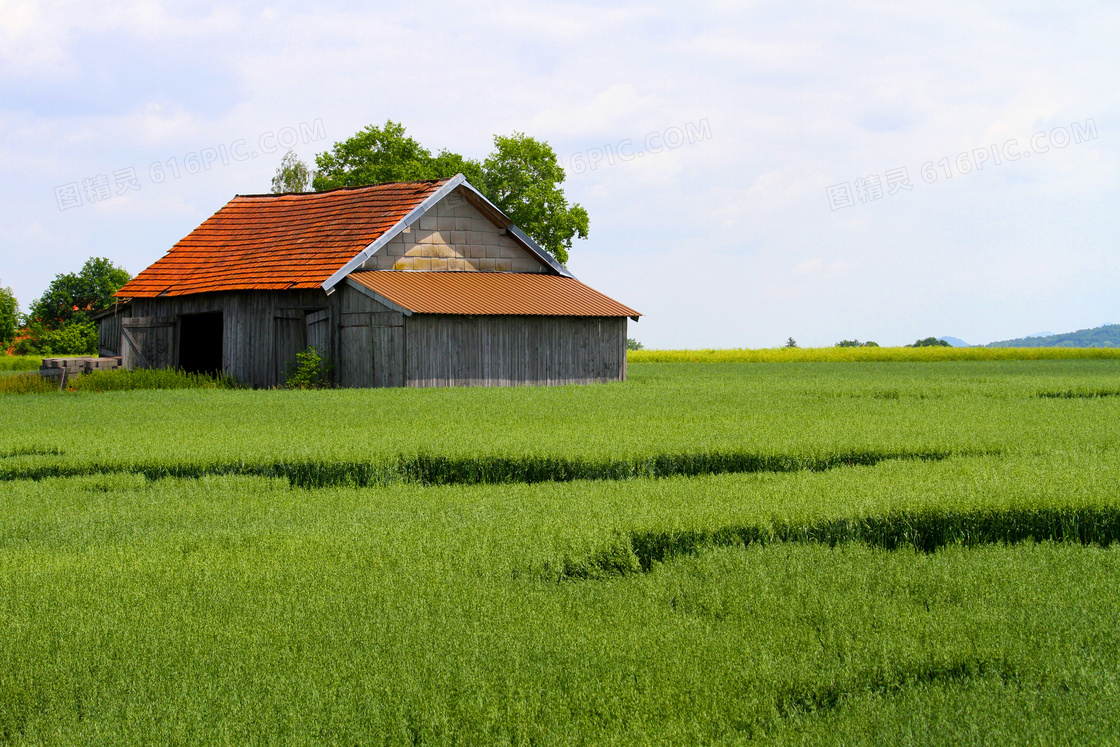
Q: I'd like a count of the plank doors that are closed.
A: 2